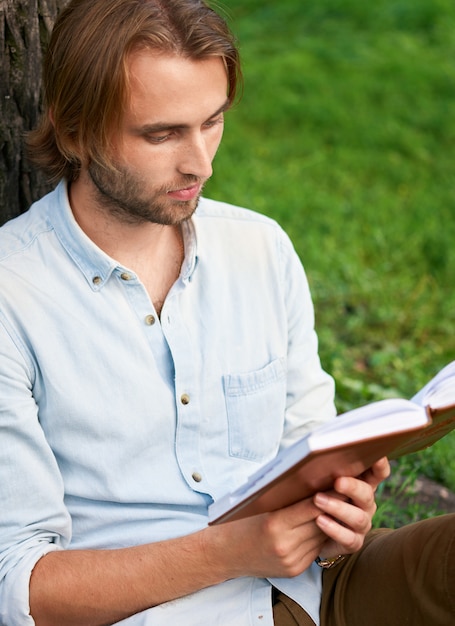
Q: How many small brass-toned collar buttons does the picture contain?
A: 2